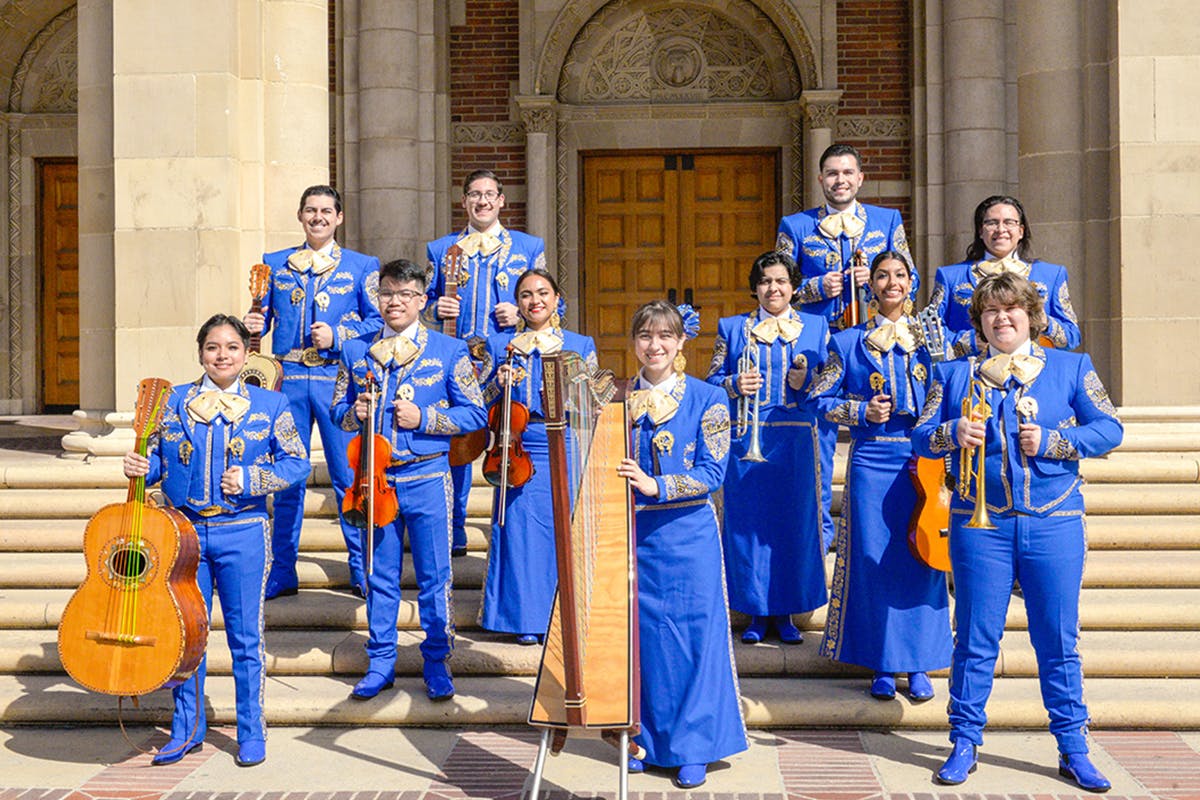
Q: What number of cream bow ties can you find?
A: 11